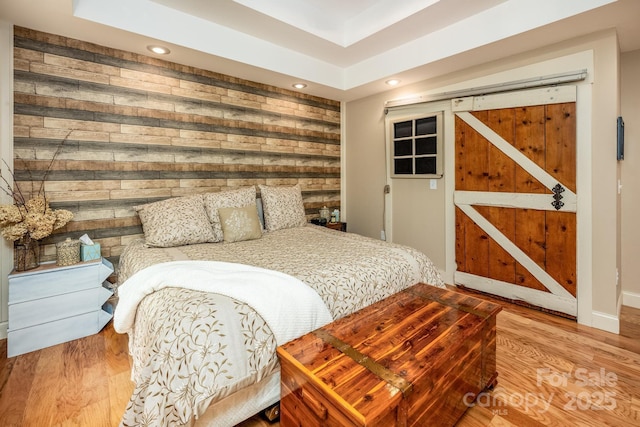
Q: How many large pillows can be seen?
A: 3